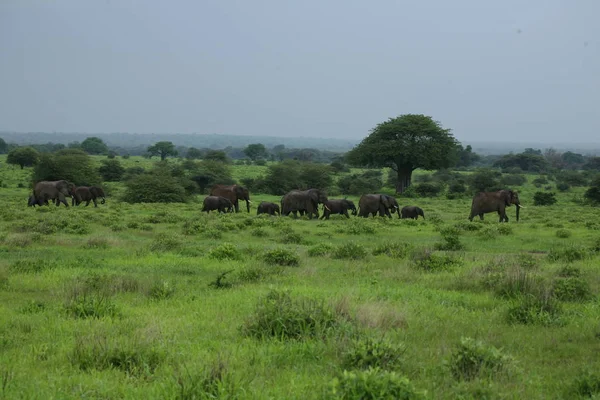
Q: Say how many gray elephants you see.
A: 11